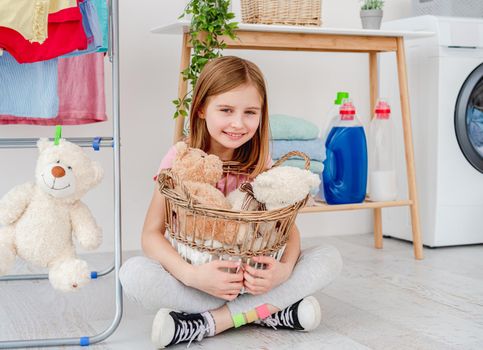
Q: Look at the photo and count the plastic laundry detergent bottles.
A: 3